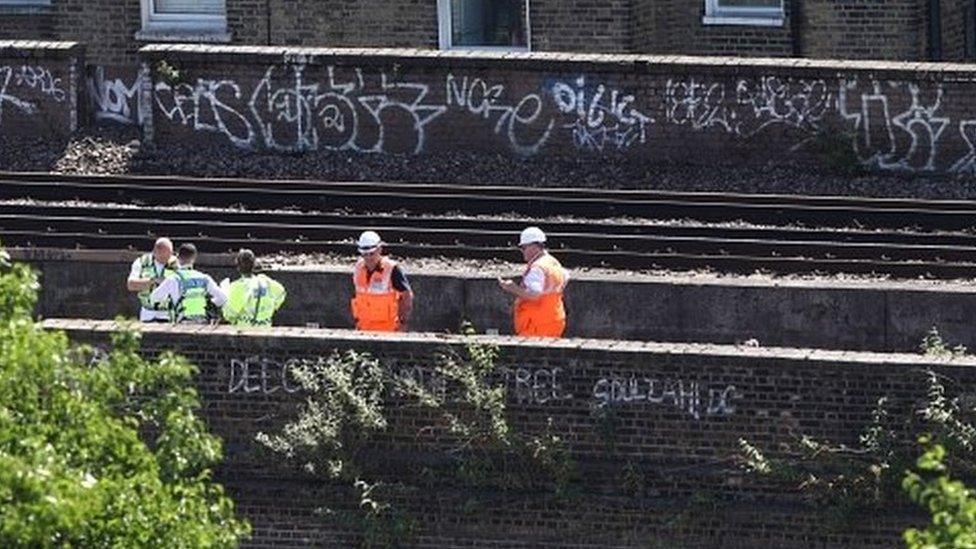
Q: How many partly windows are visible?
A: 4